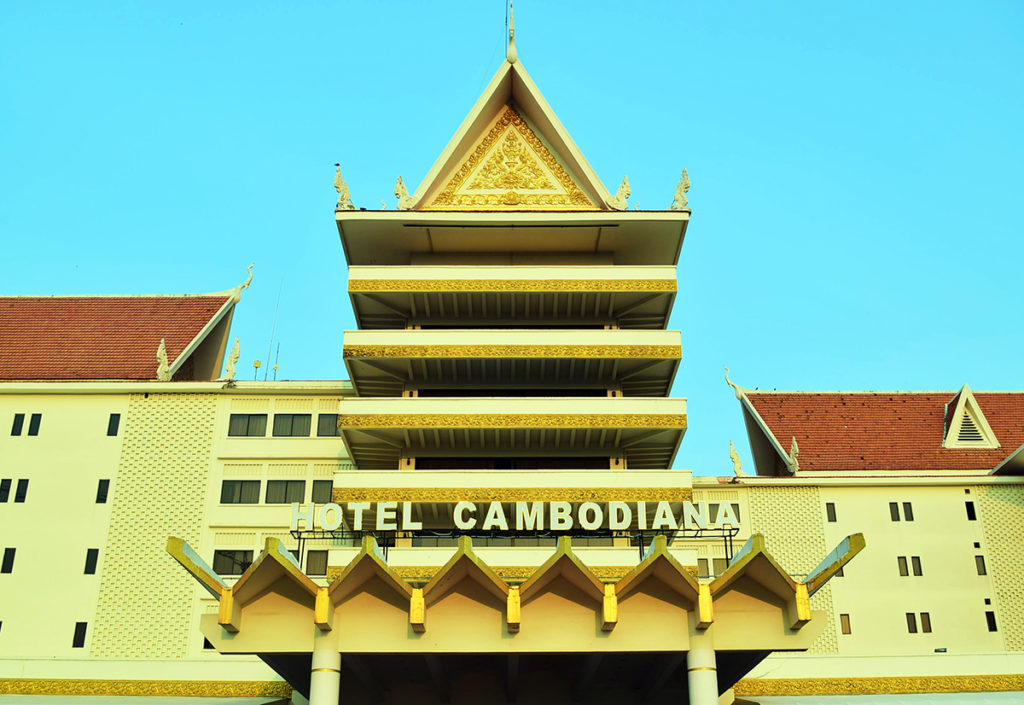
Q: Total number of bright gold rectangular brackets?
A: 7